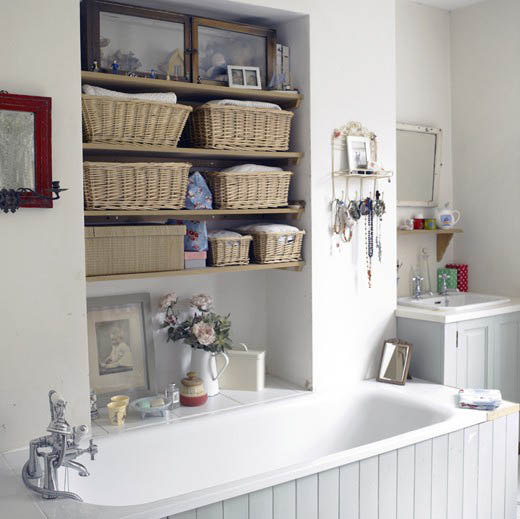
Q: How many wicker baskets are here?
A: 6